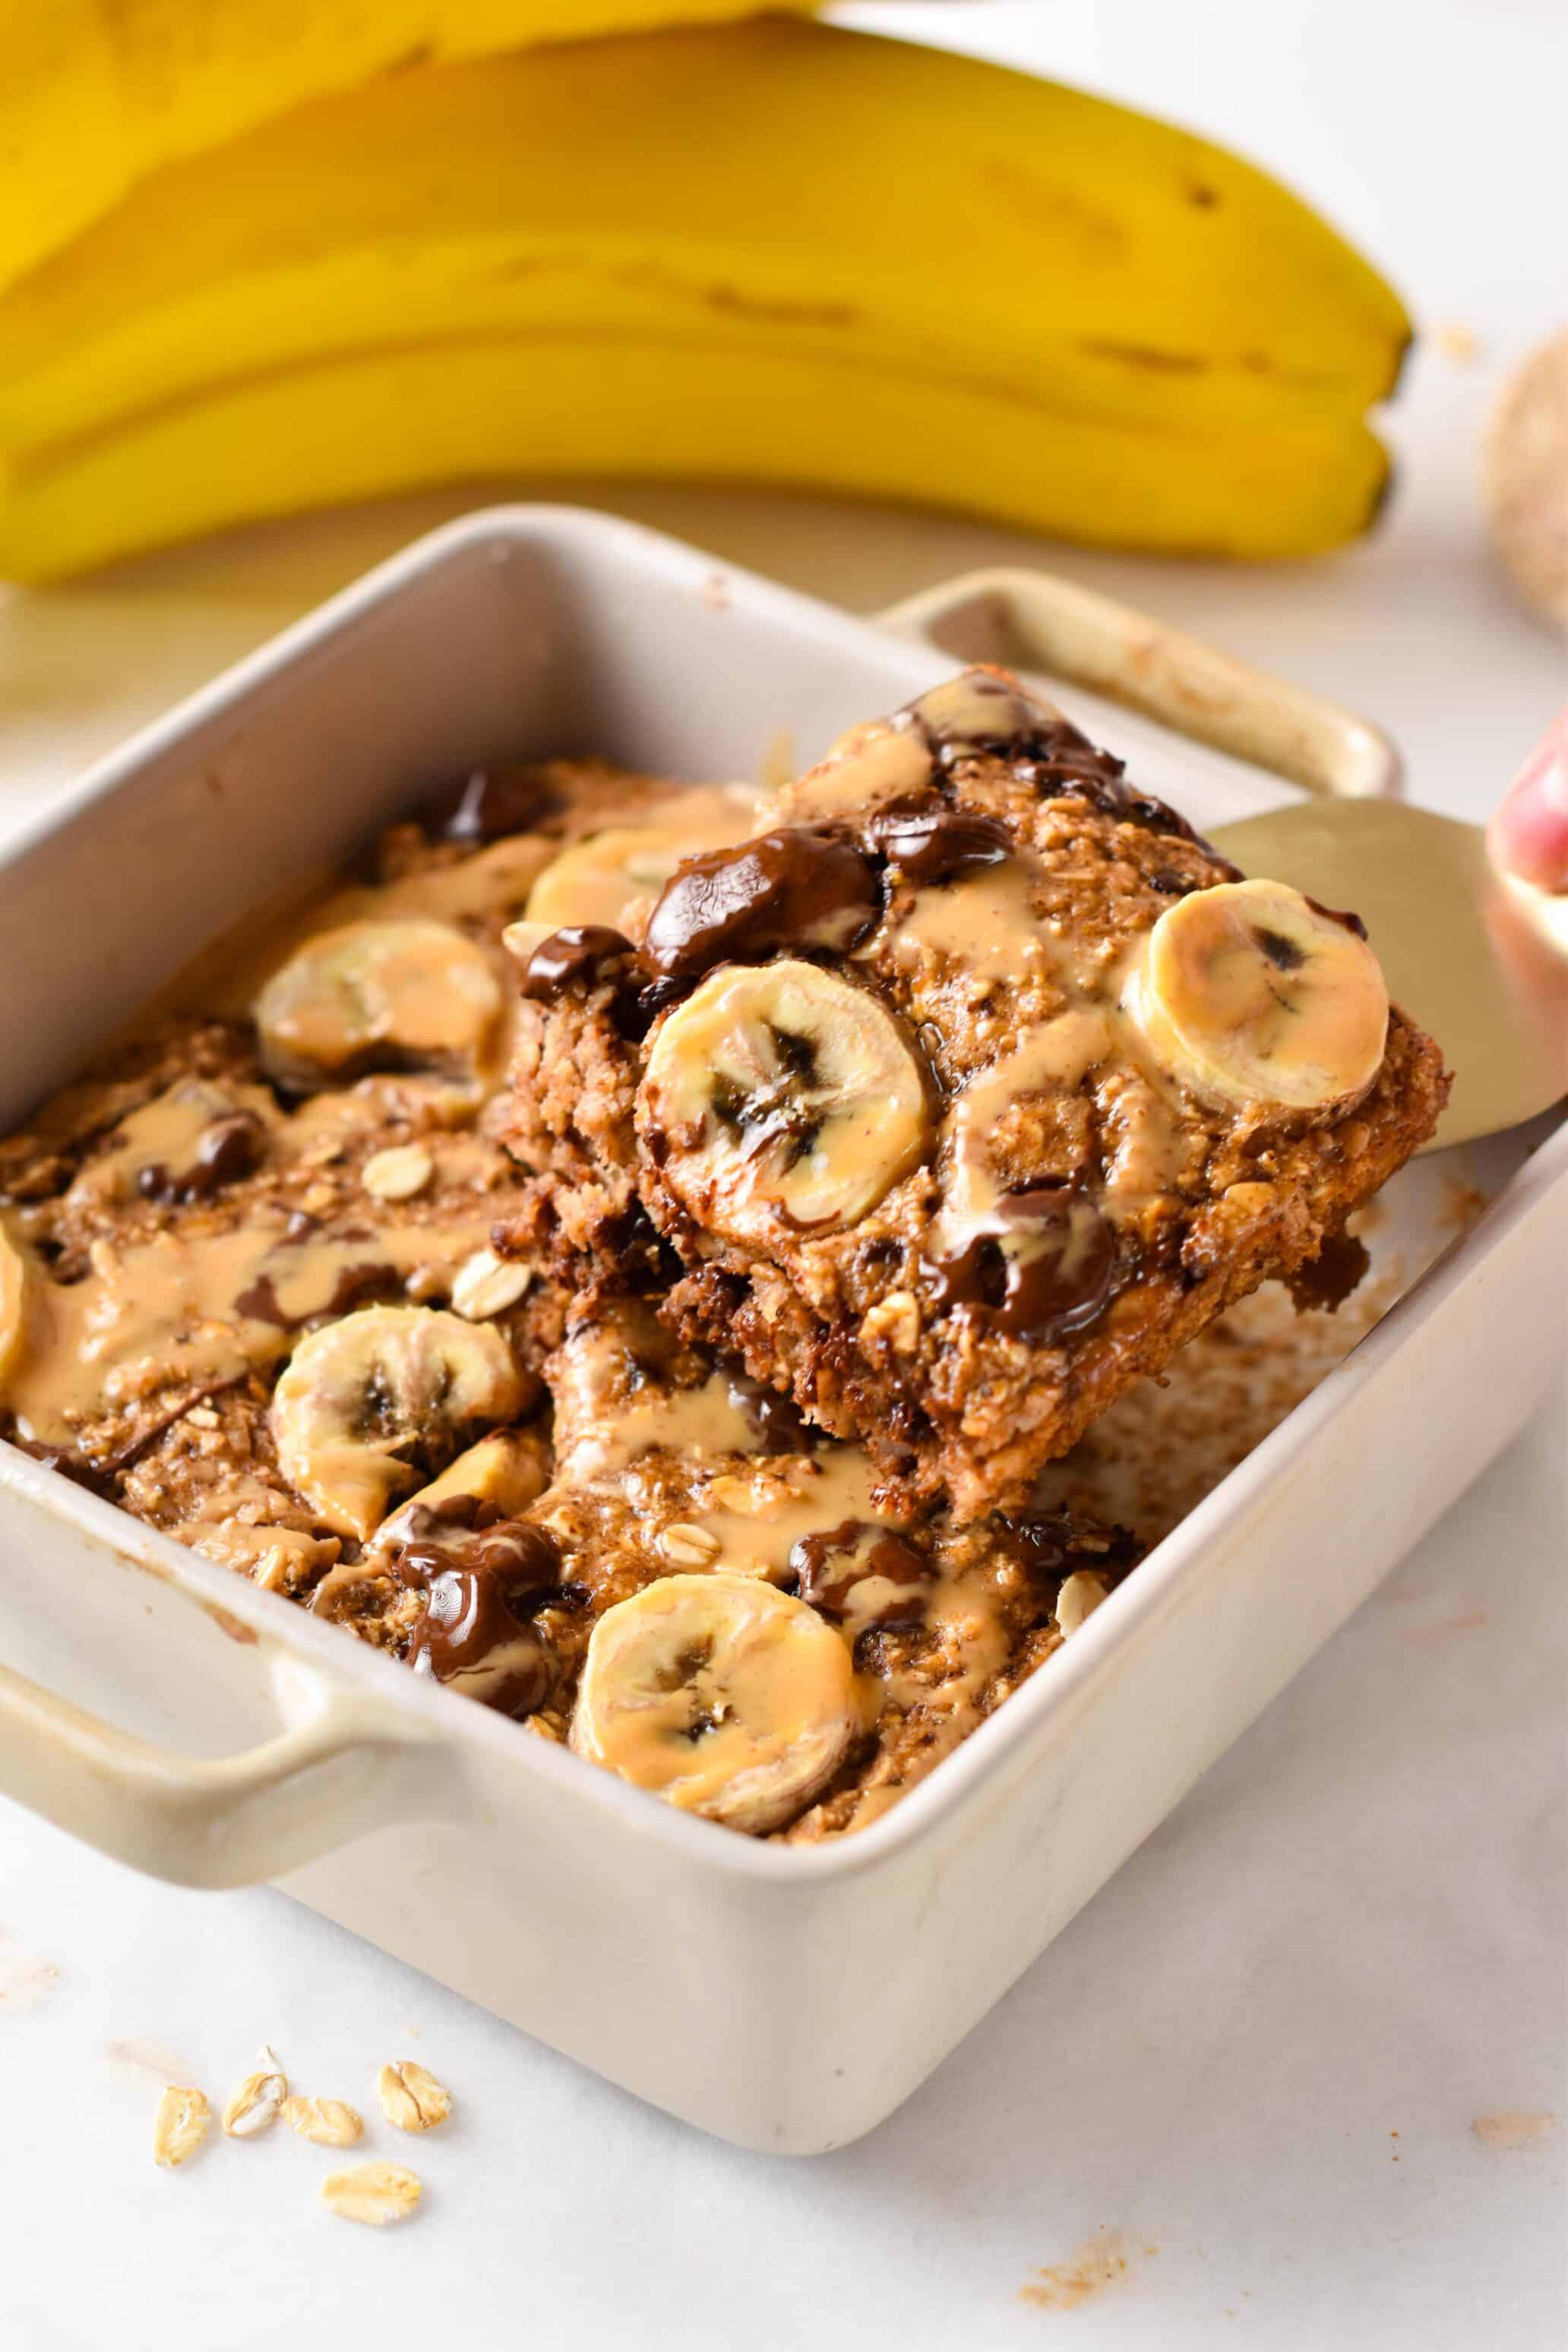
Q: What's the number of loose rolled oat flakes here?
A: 5